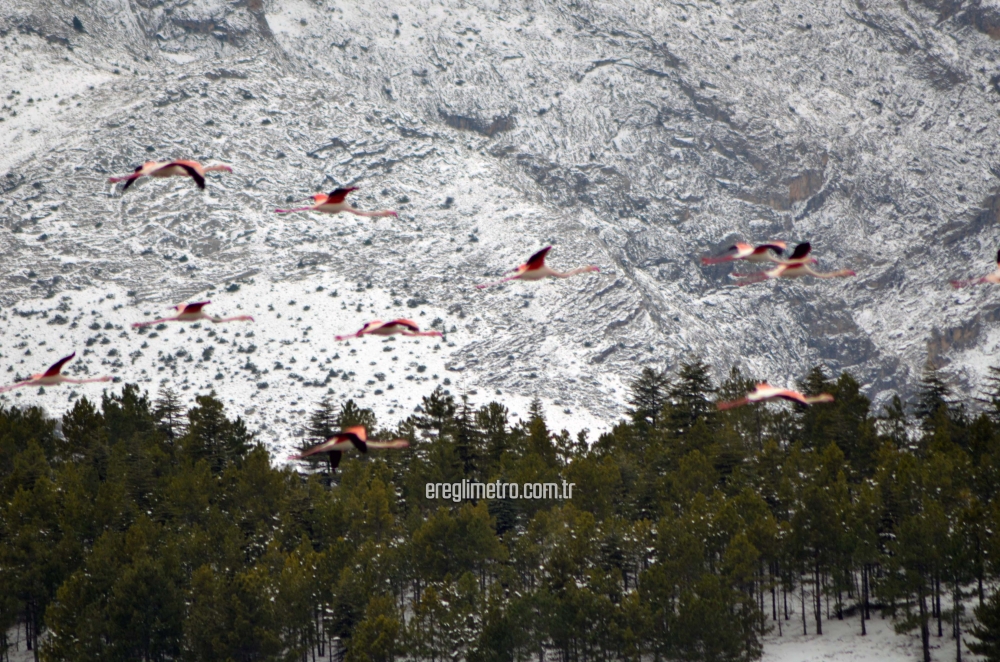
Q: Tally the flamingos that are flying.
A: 11